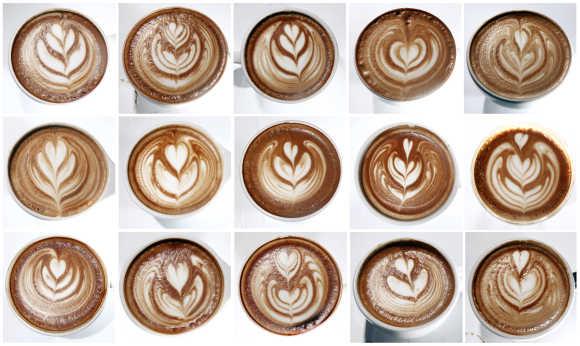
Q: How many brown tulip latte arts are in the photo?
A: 15